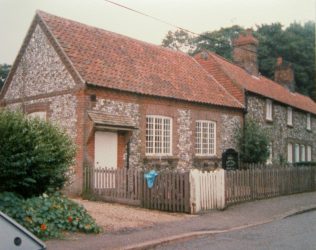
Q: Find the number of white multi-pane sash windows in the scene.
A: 2